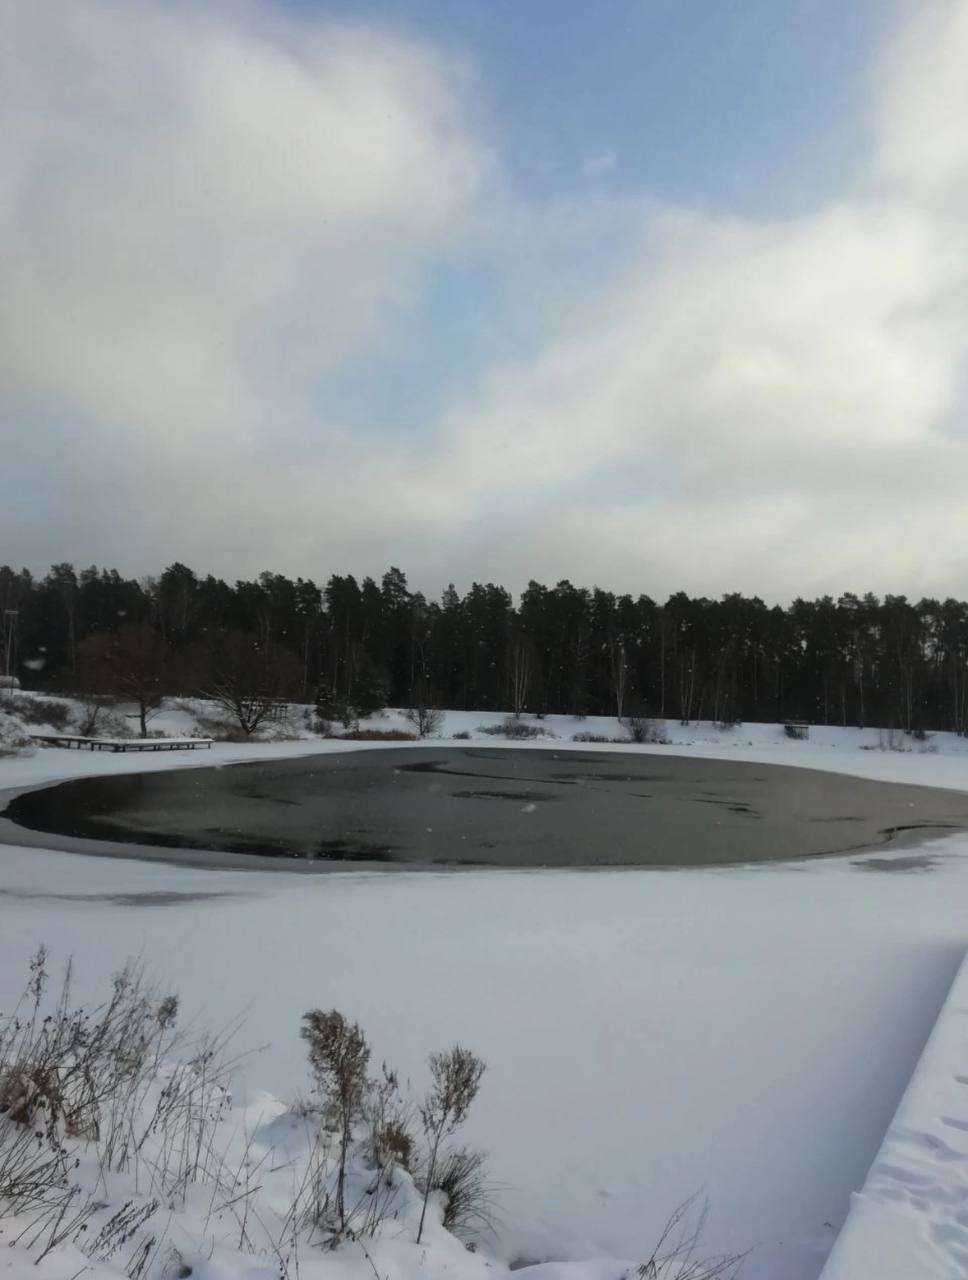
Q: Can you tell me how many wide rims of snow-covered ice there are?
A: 1